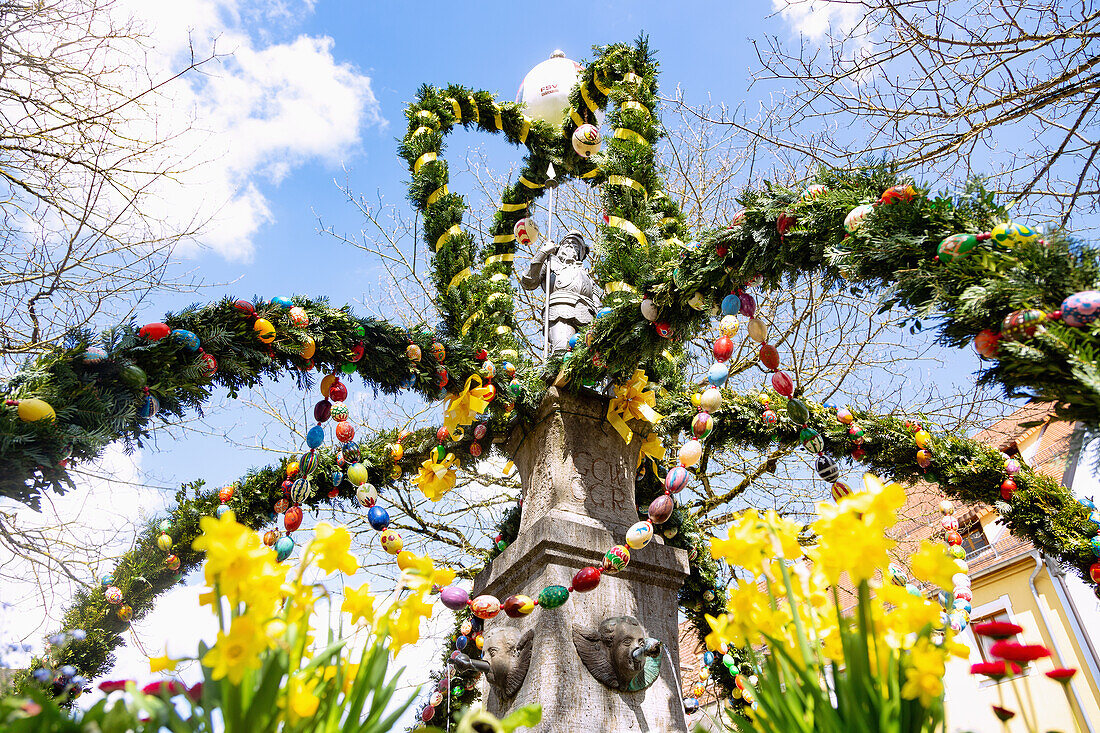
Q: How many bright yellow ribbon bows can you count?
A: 4